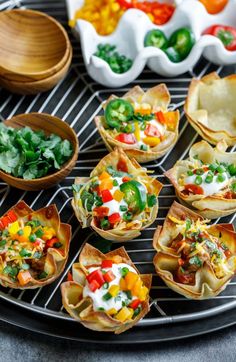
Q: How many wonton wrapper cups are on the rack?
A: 7